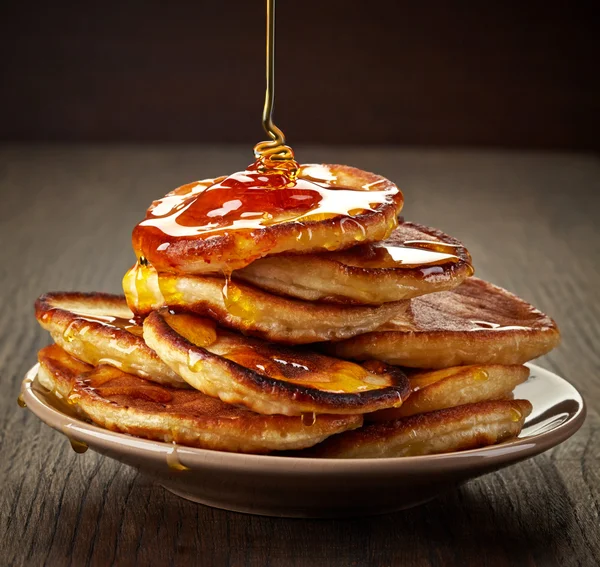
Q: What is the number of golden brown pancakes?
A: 10